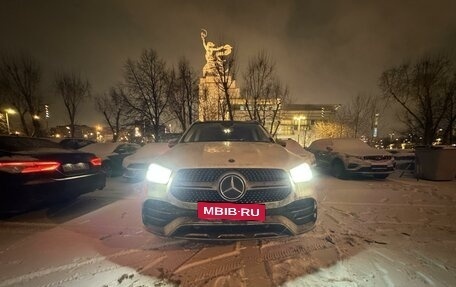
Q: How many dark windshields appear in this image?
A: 1